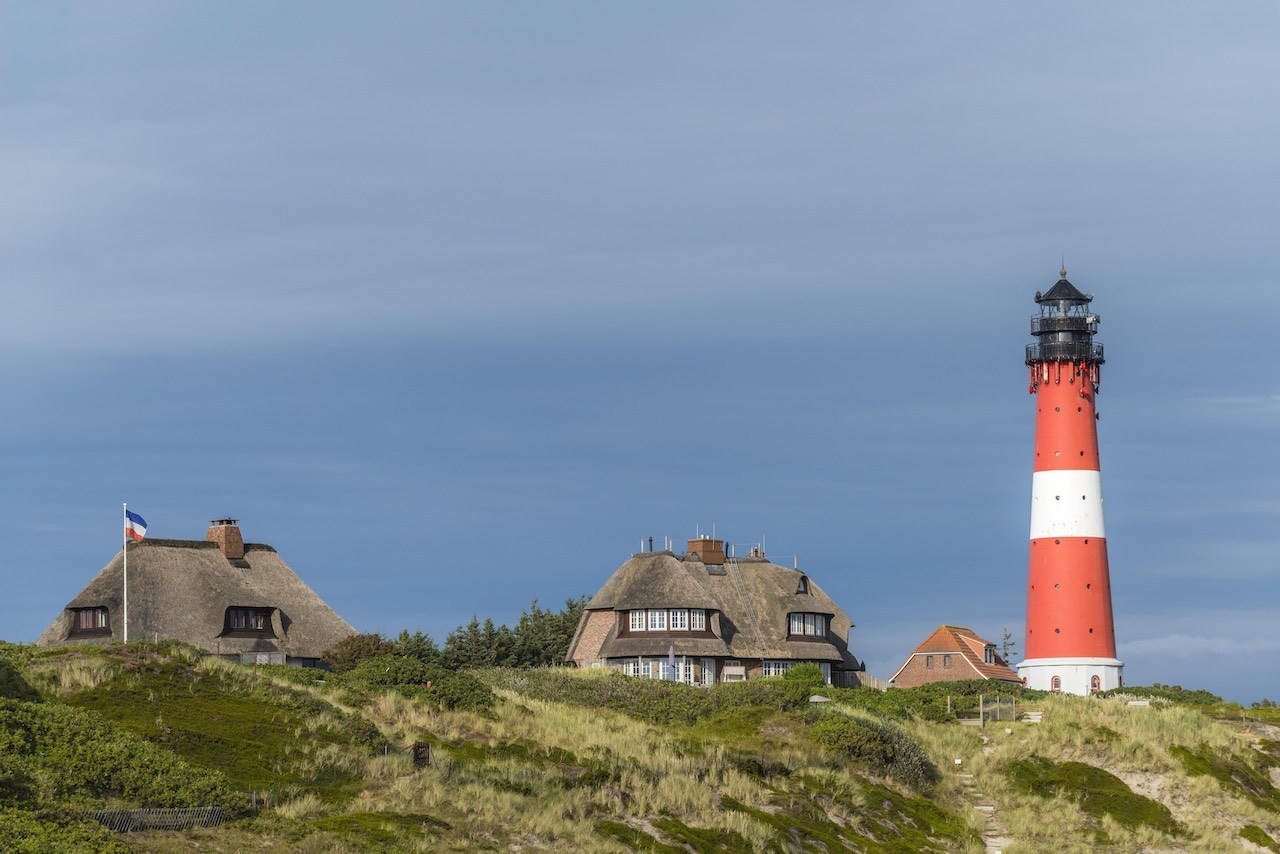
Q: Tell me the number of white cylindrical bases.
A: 1